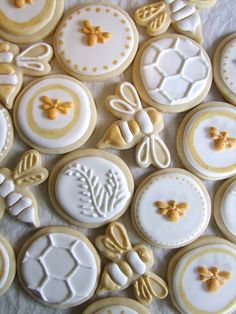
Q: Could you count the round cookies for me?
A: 14